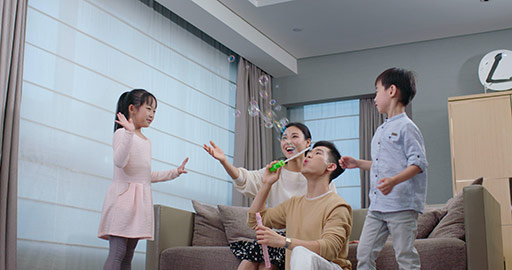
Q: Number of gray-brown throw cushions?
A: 4